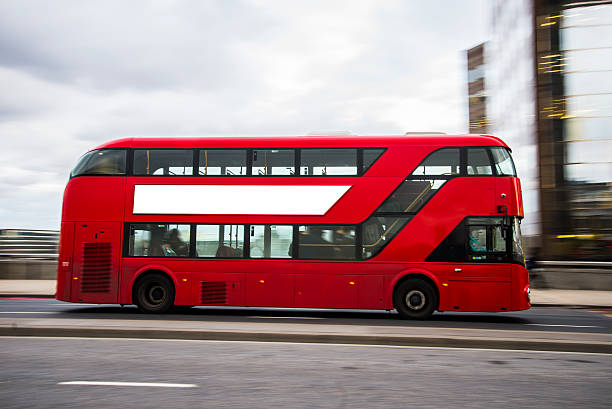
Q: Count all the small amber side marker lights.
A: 5